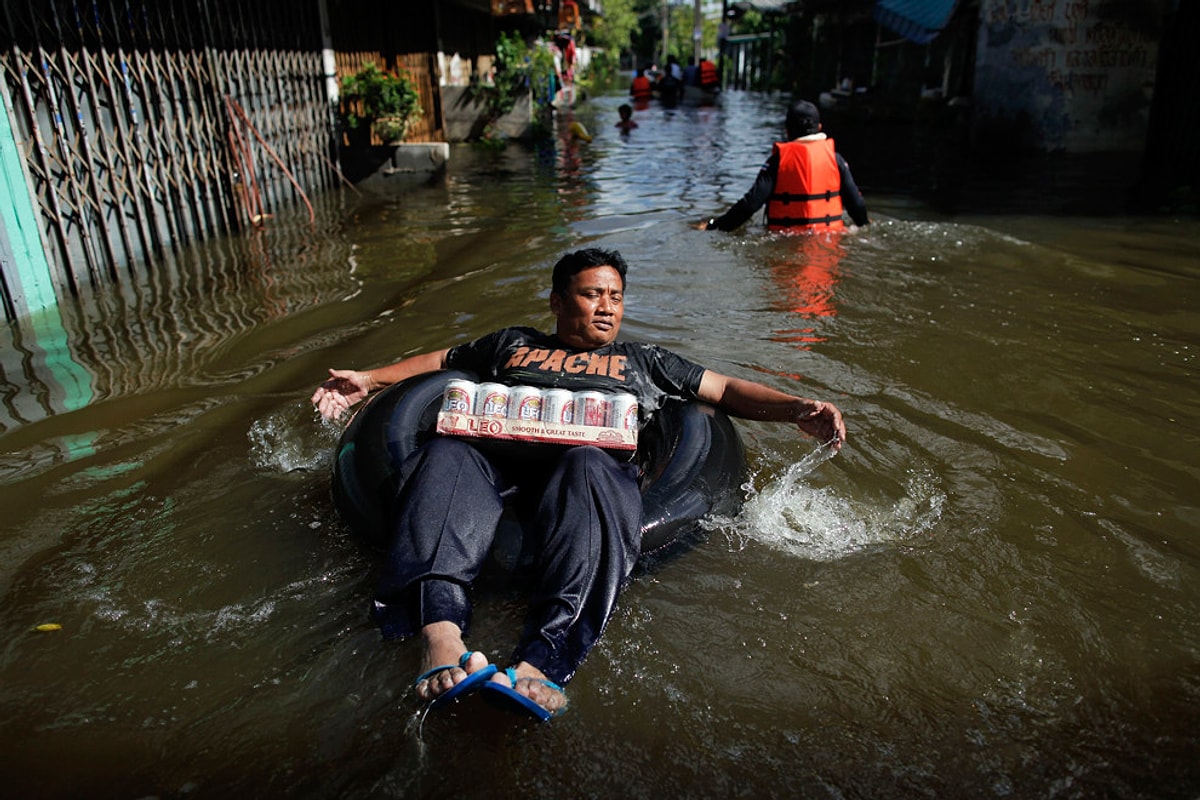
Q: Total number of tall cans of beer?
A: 6